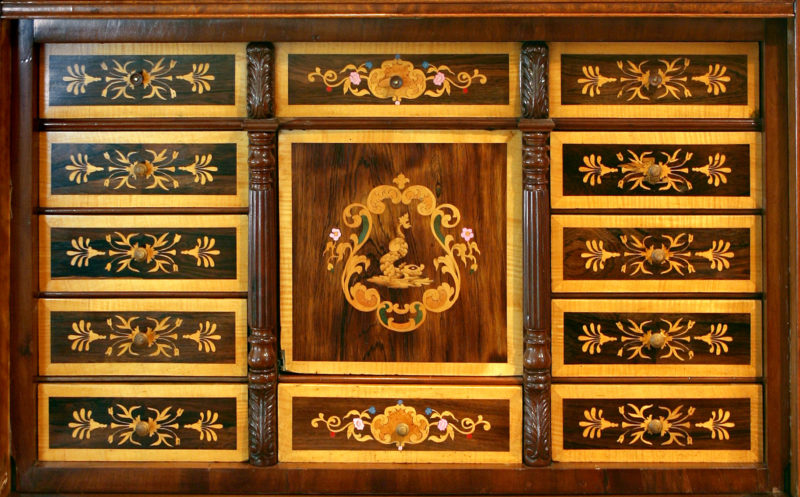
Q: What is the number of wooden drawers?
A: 12